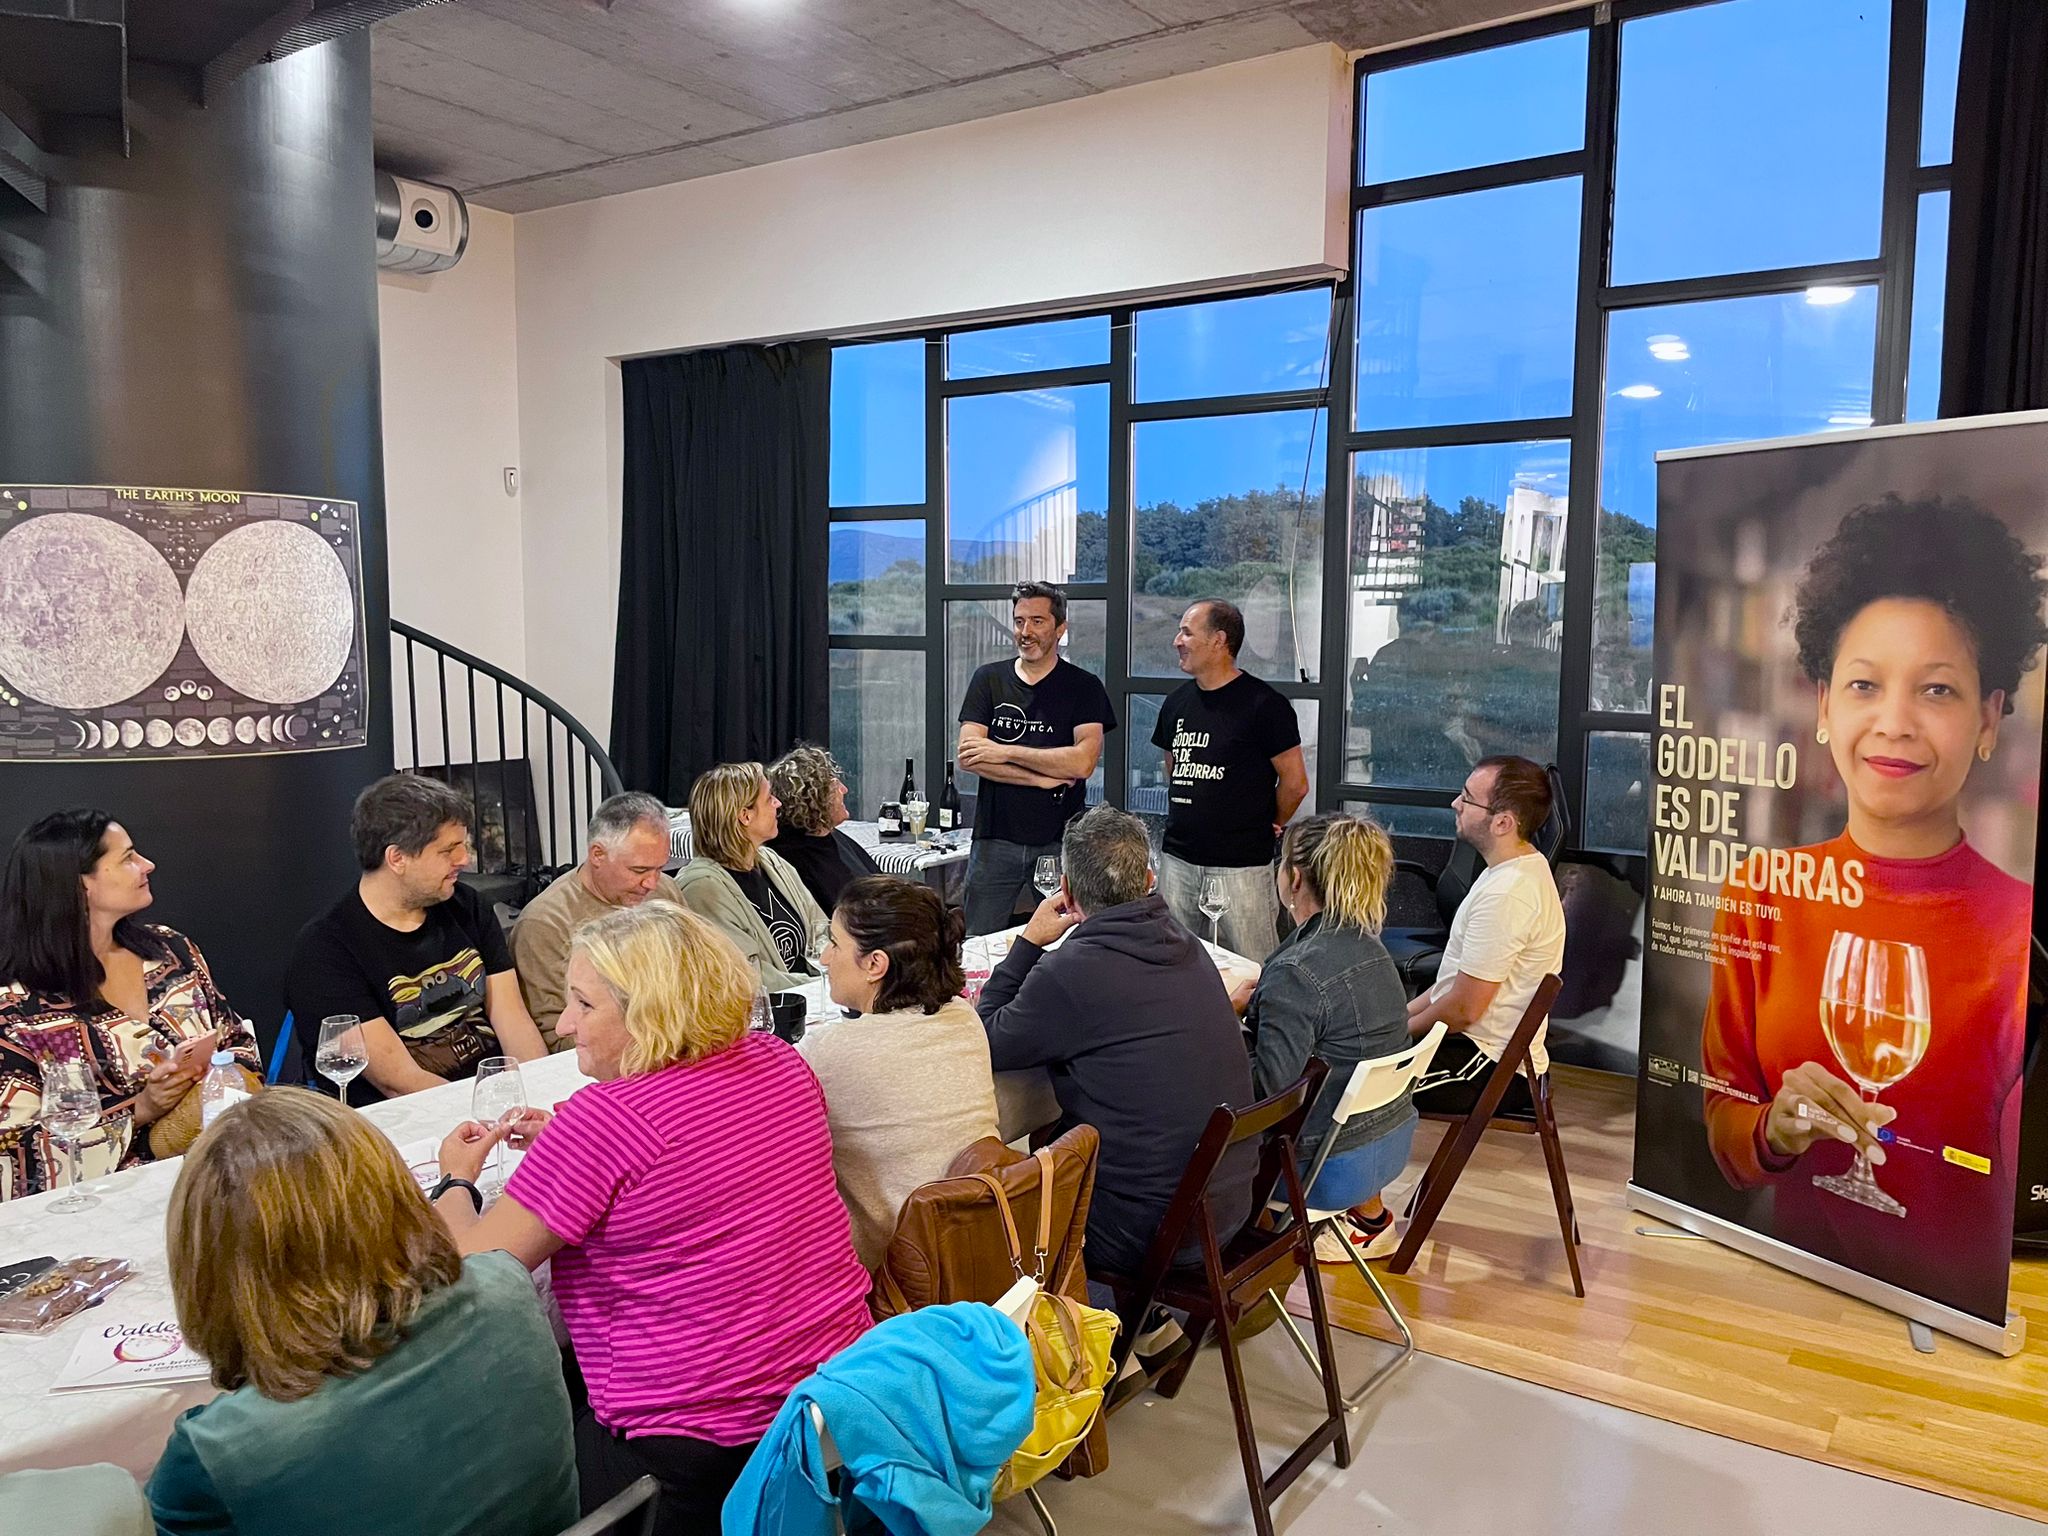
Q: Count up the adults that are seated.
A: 11